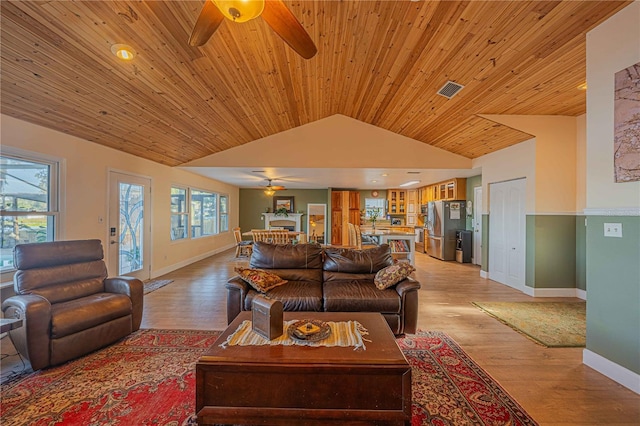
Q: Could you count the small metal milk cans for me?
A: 0